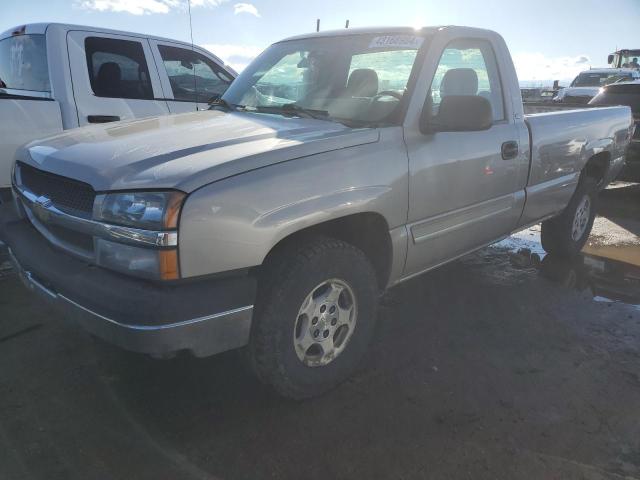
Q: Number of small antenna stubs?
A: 2